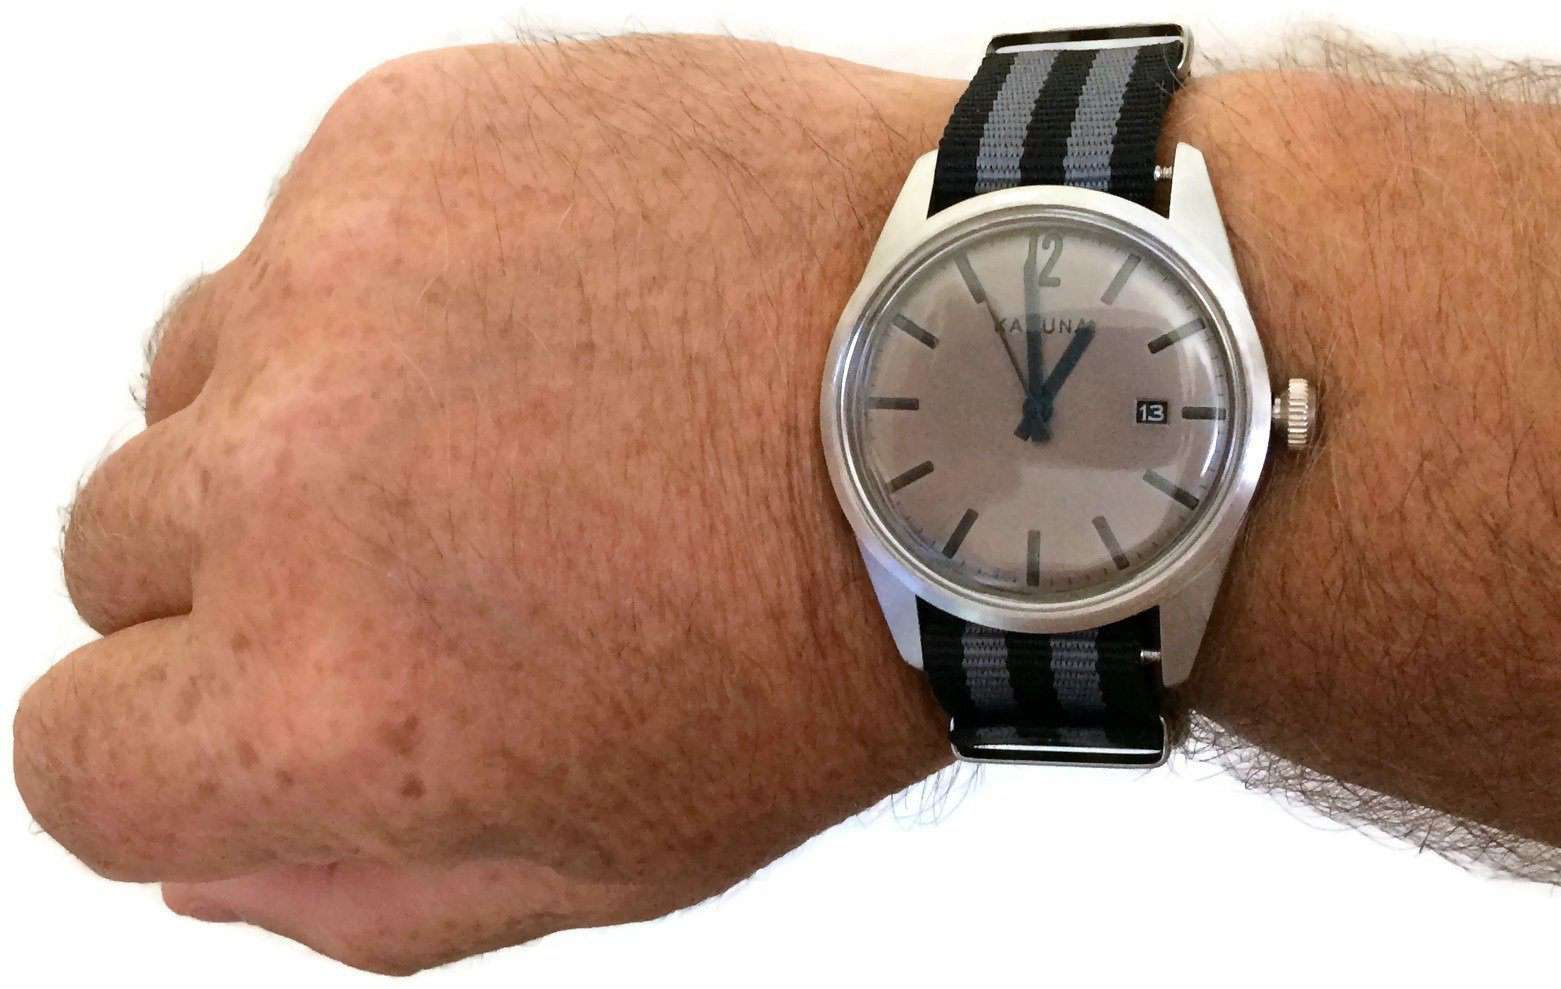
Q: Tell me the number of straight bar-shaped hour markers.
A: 11